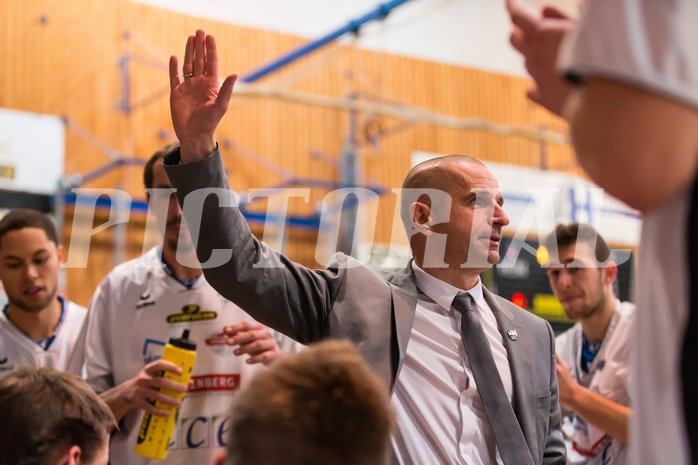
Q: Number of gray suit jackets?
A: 1